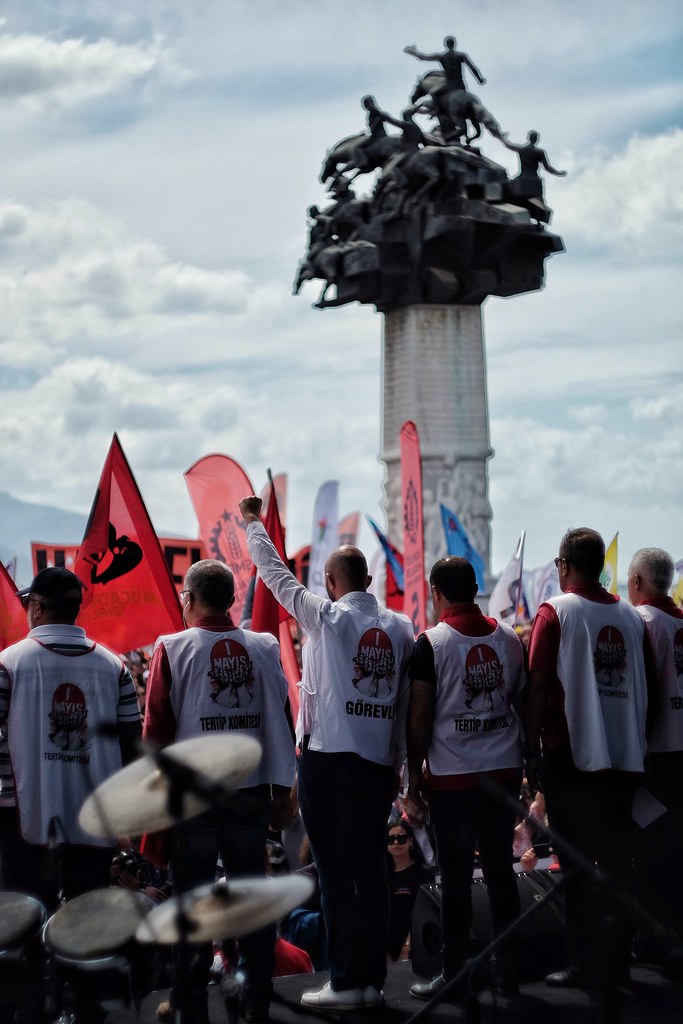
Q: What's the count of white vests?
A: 6